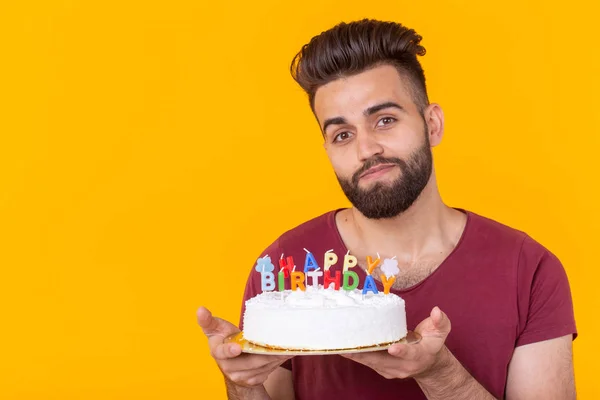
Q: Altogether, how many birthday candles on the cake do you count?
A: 15